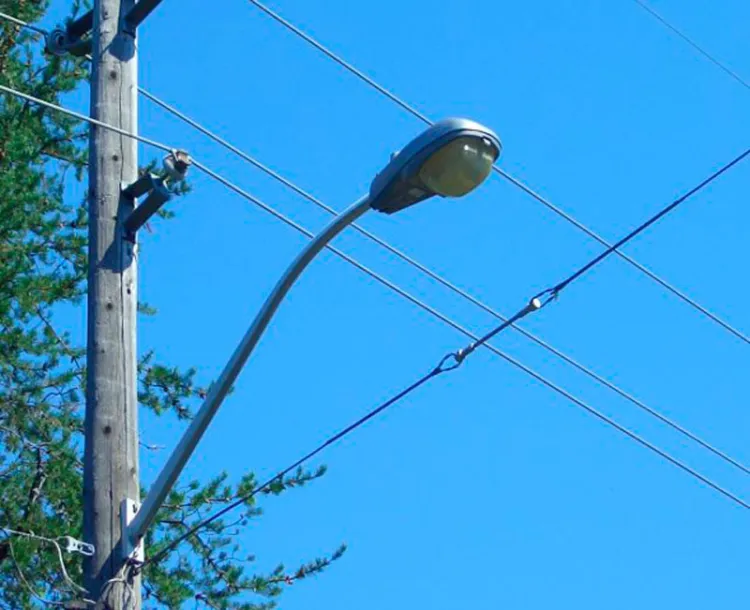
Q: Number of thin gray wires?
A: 4